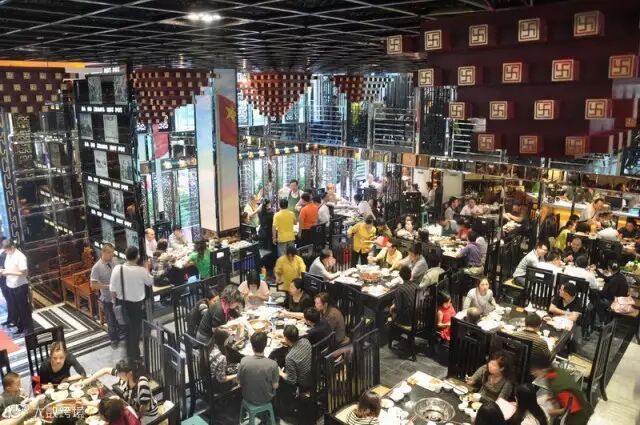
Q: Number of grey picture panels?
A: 10